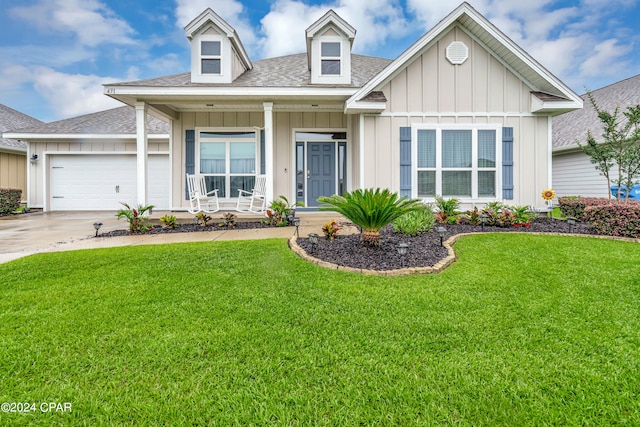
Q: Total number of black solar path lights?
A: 7